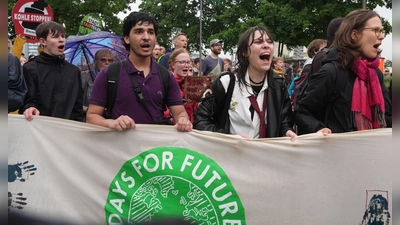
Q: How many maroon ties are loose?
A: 1